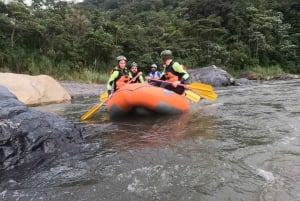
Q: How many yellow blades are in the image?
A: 5